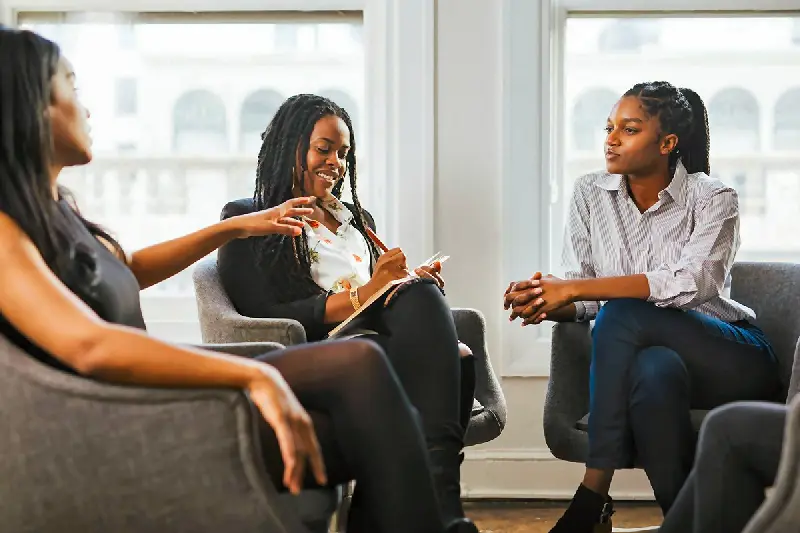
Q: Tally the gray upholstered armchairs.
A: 4